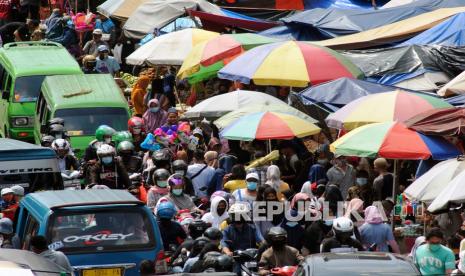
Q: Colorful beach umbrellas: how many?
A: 5